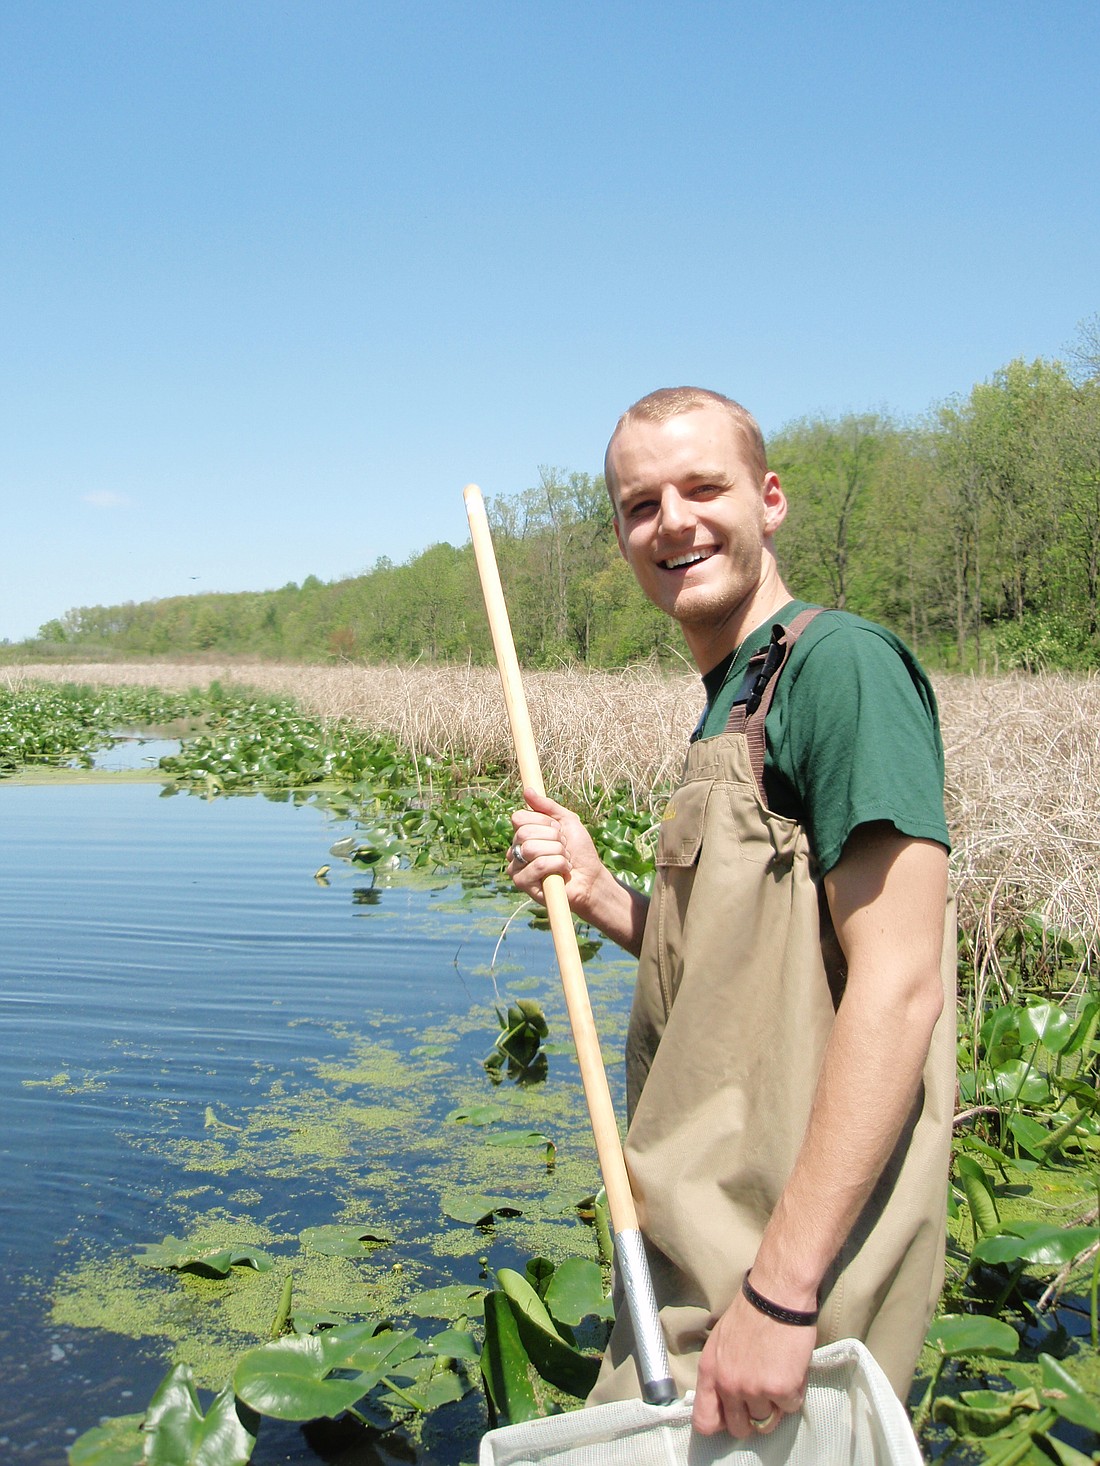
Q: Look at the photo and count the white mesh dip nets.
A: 1